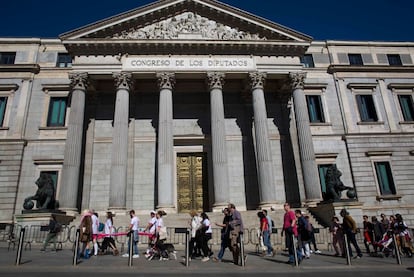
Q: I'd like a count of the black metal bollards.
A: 8